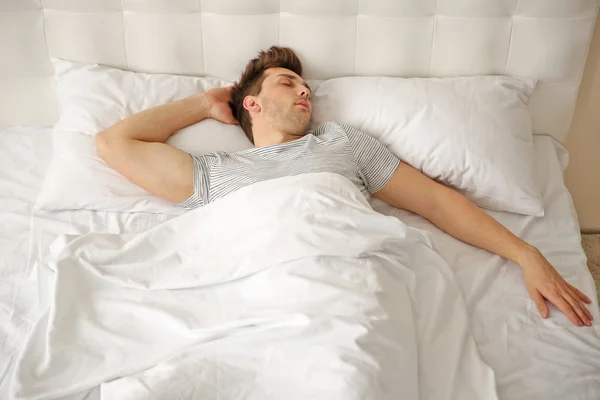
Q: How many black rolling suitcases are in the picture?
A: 0